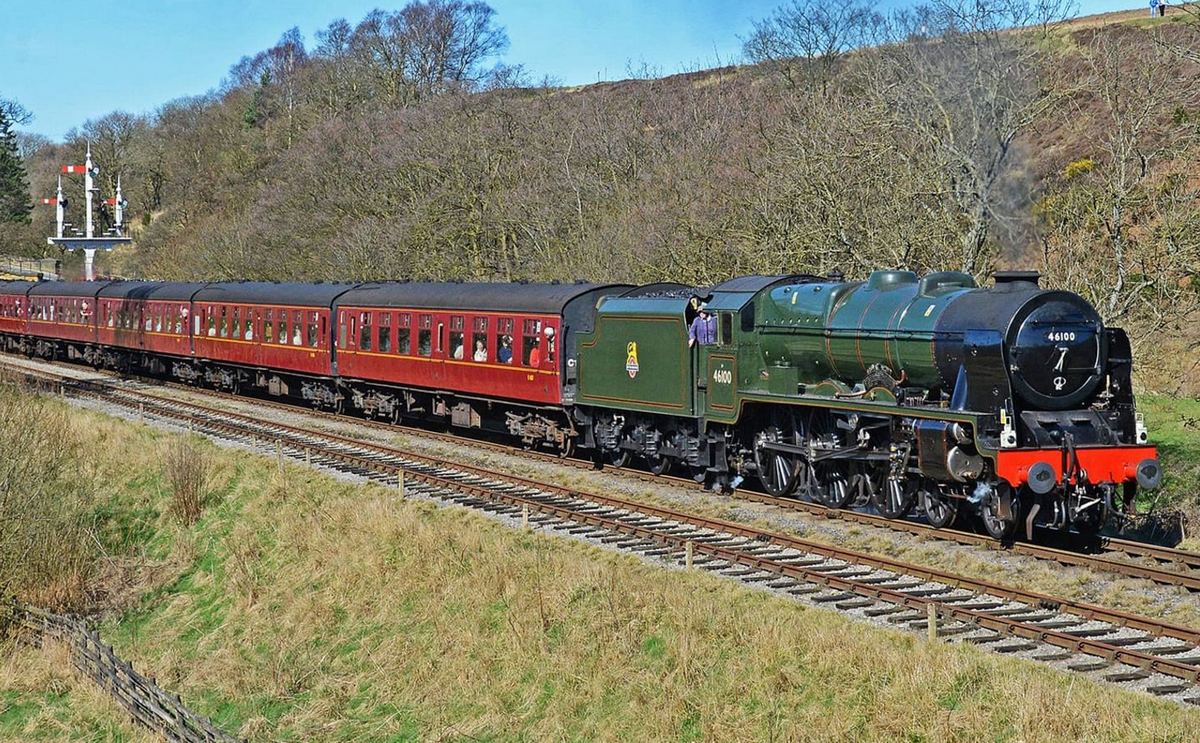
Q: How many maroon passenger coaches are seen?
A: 5